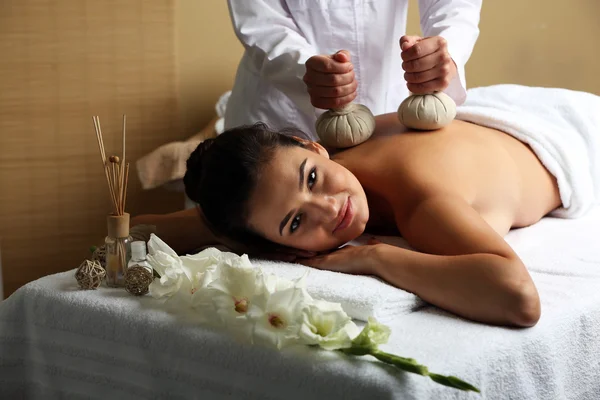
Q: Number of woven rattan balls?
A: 3